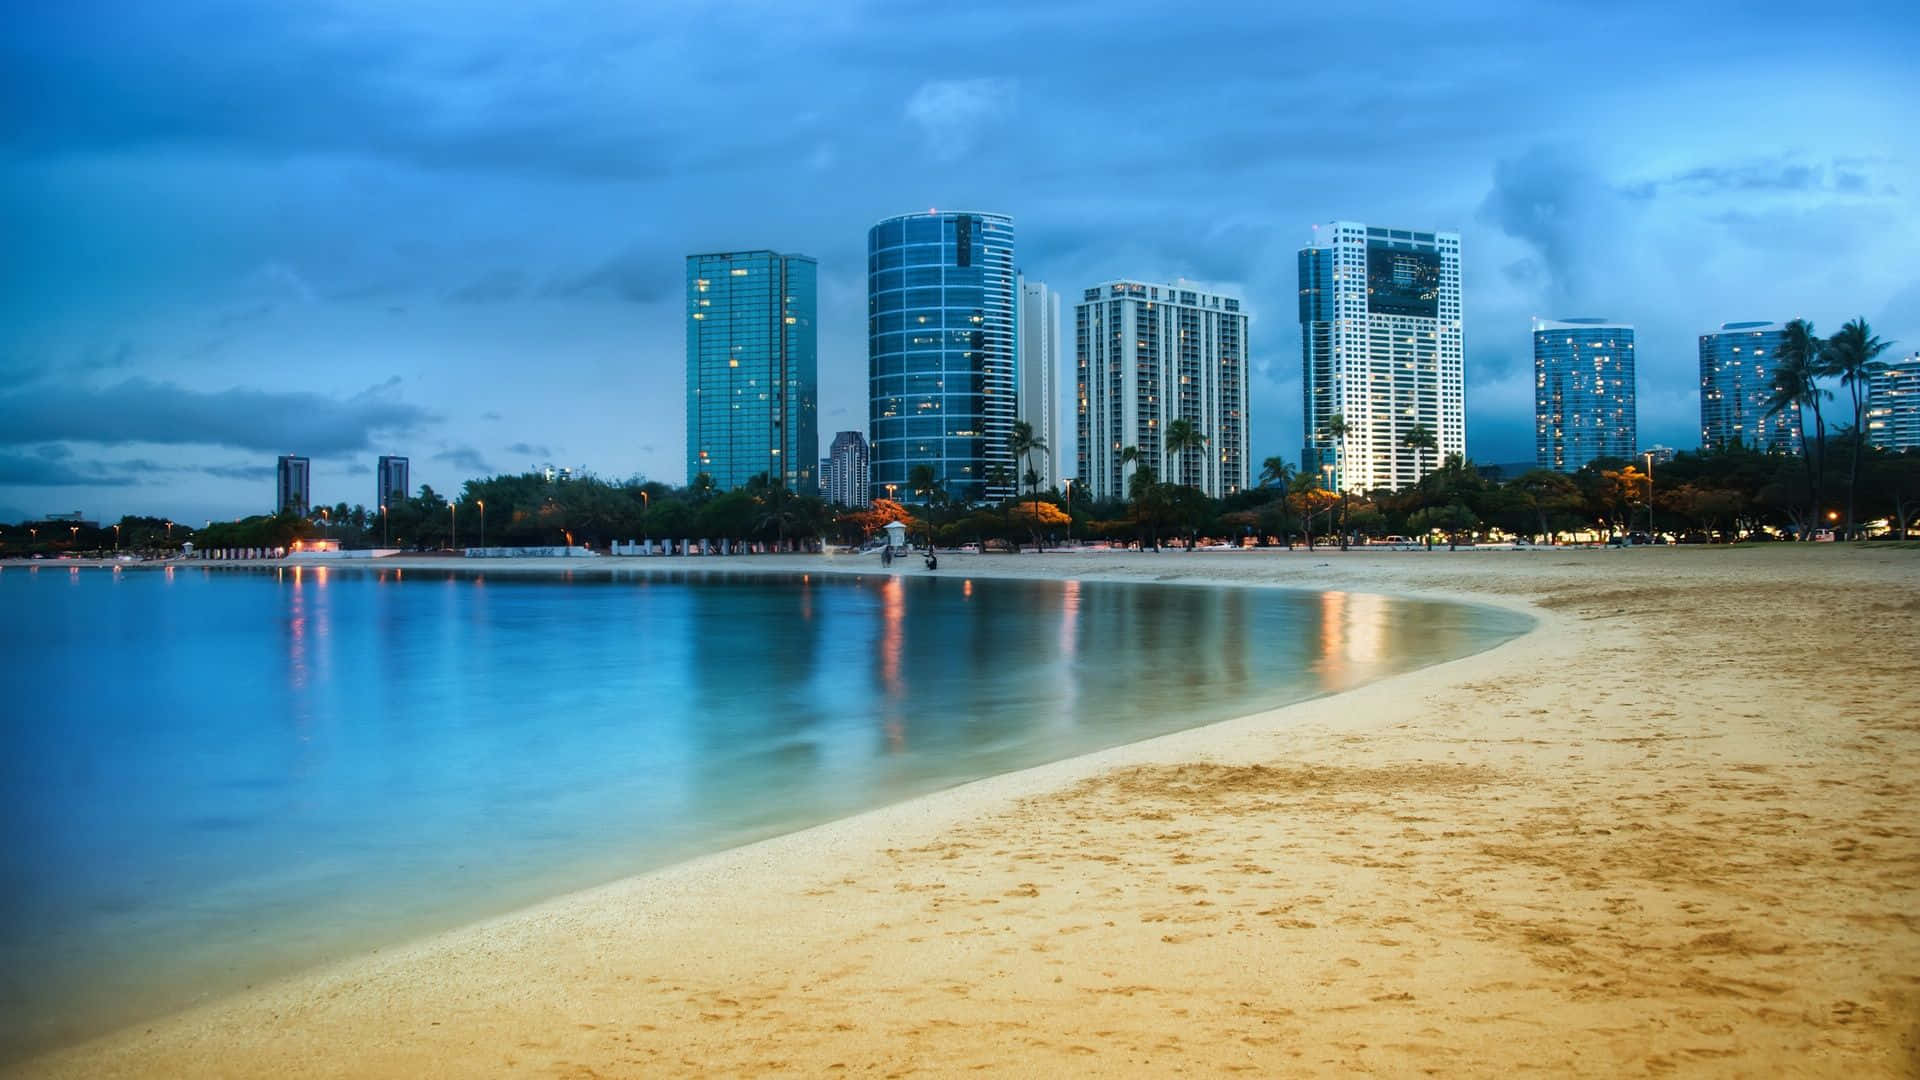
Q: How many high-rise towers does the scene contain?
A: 11